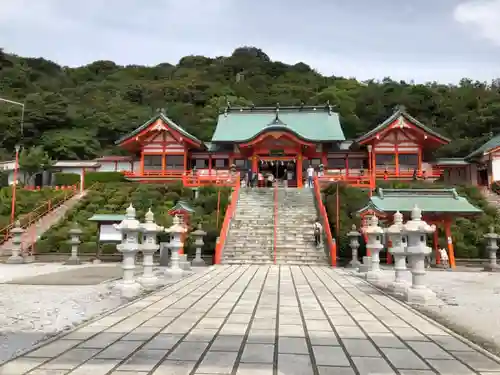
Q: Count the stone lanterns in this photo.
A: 11